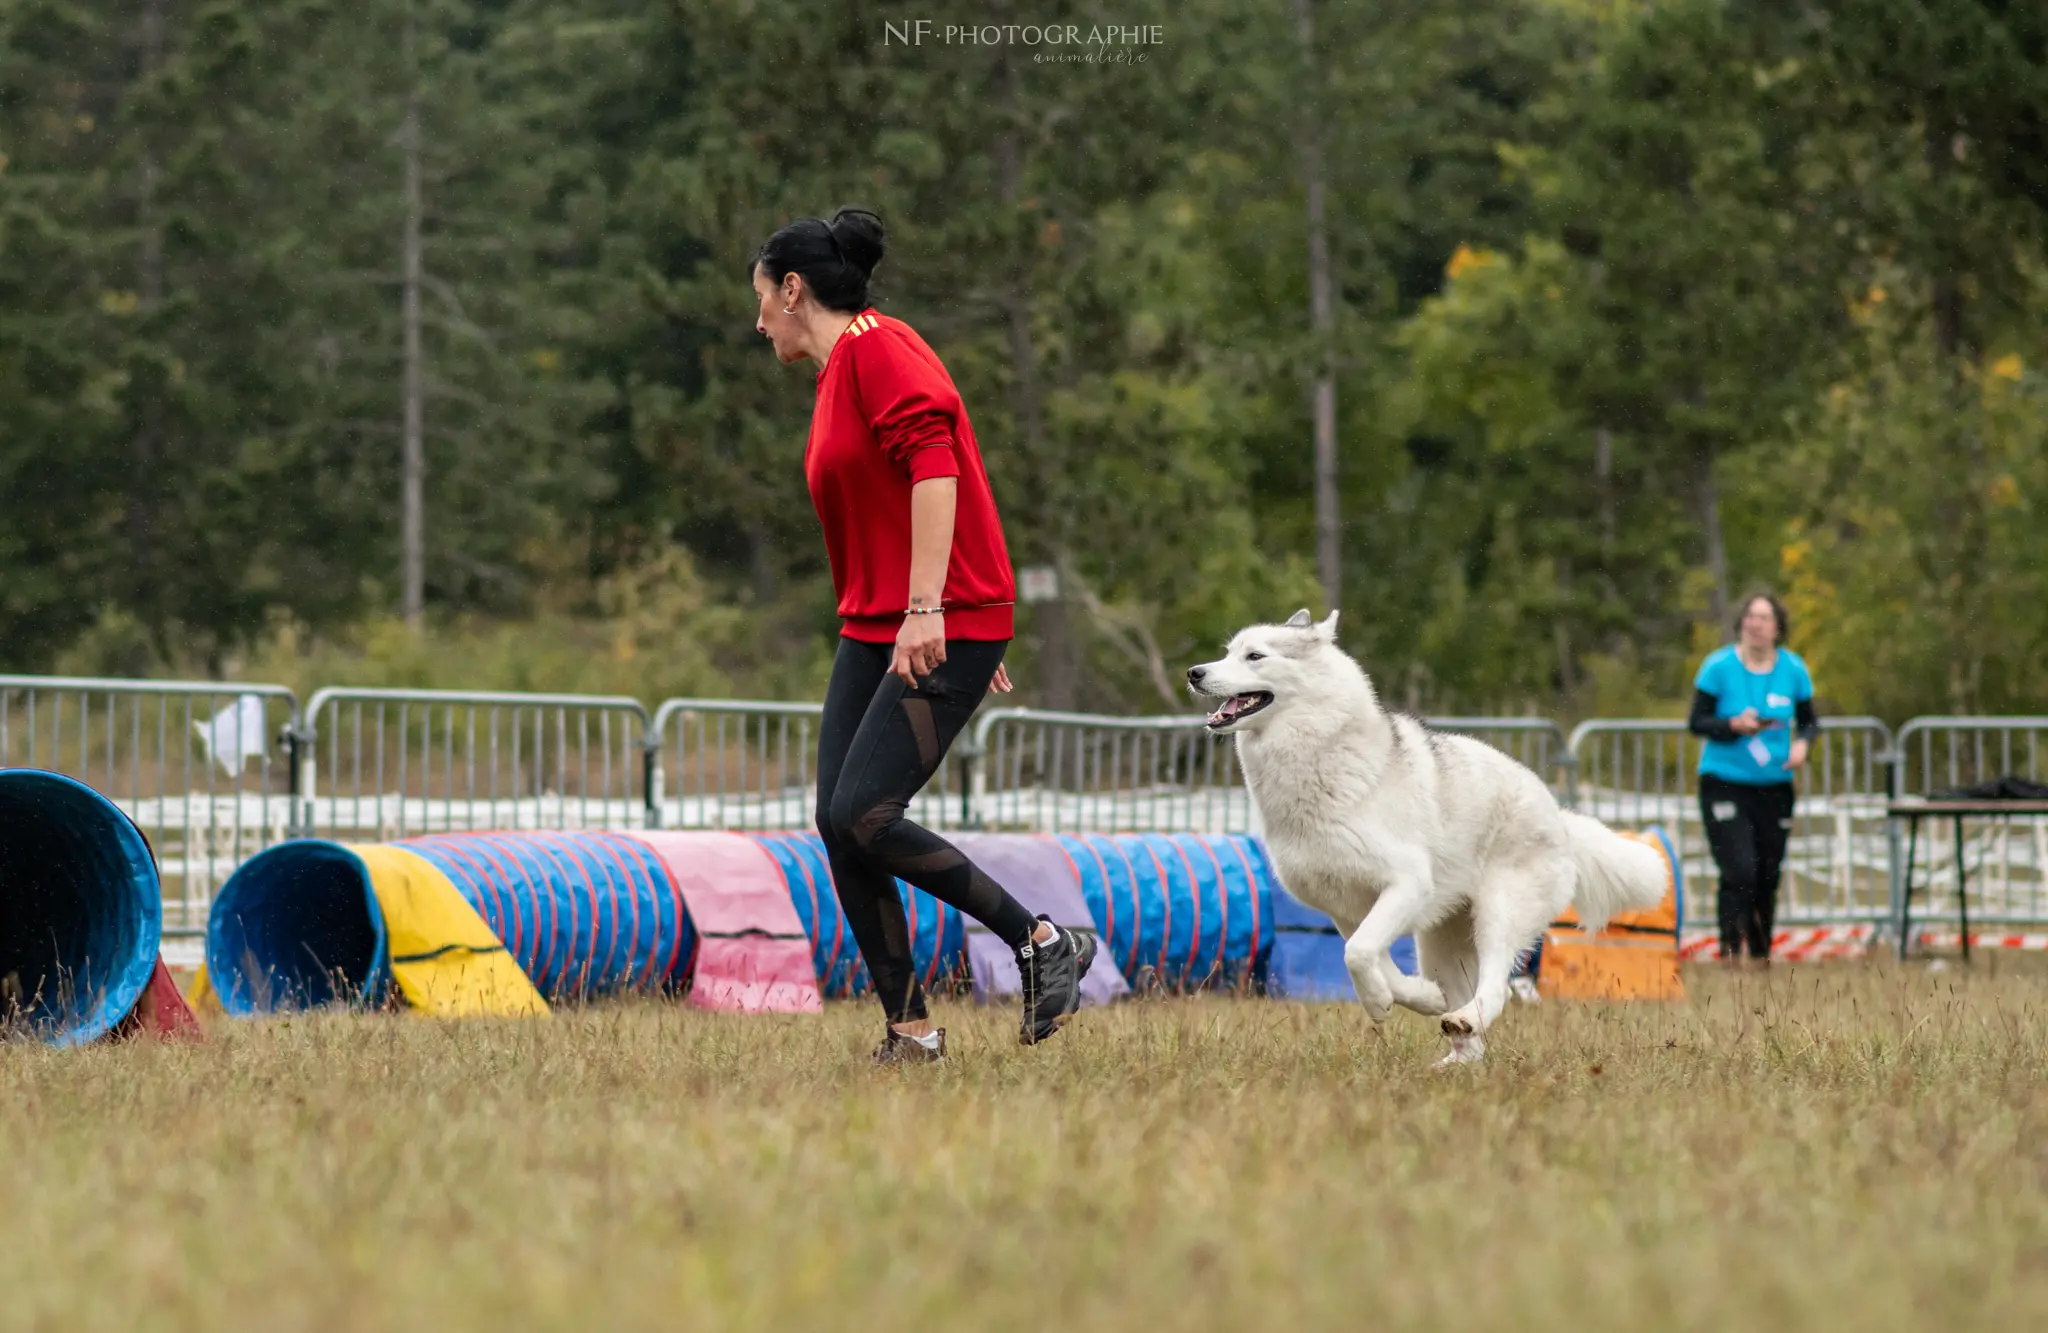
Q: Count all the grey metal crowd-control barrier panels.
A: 7